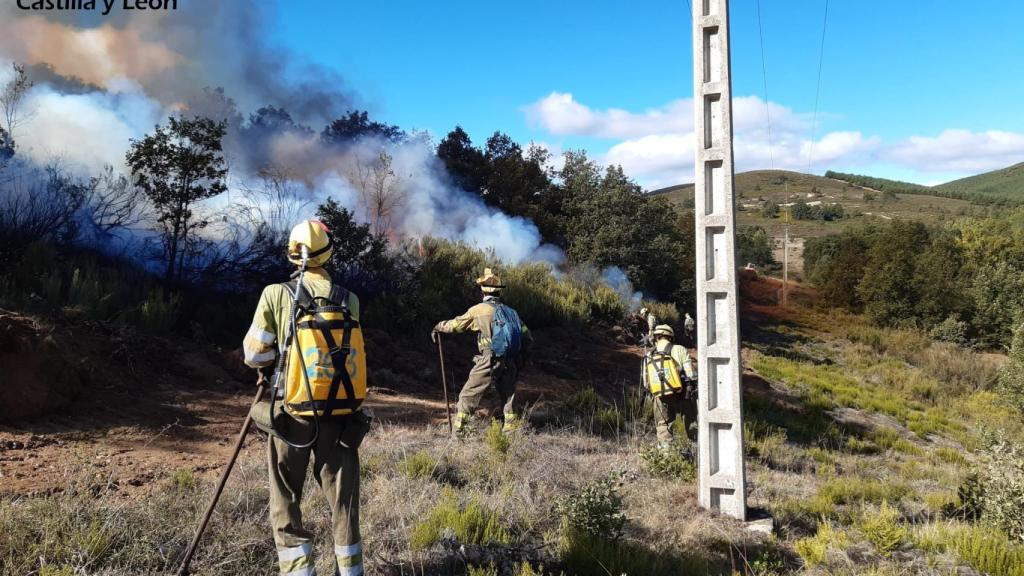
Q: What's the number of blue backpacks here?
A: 1